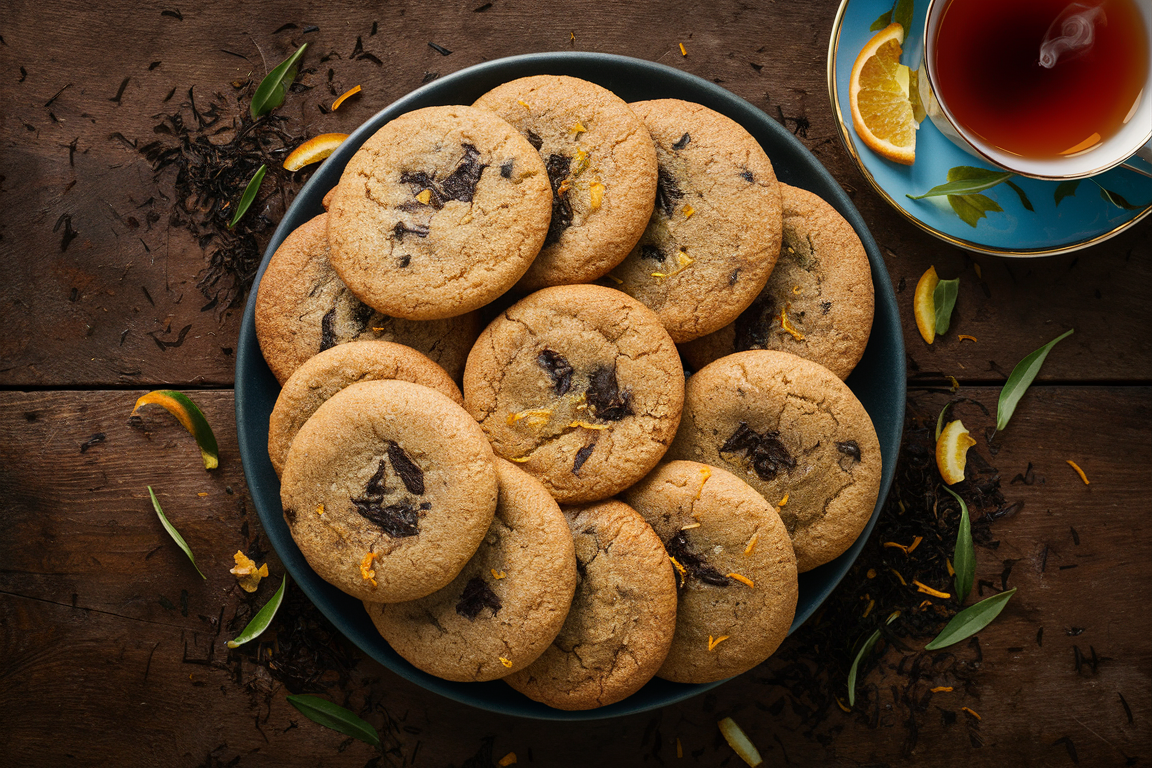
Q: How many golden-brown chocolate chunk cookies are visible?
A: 12